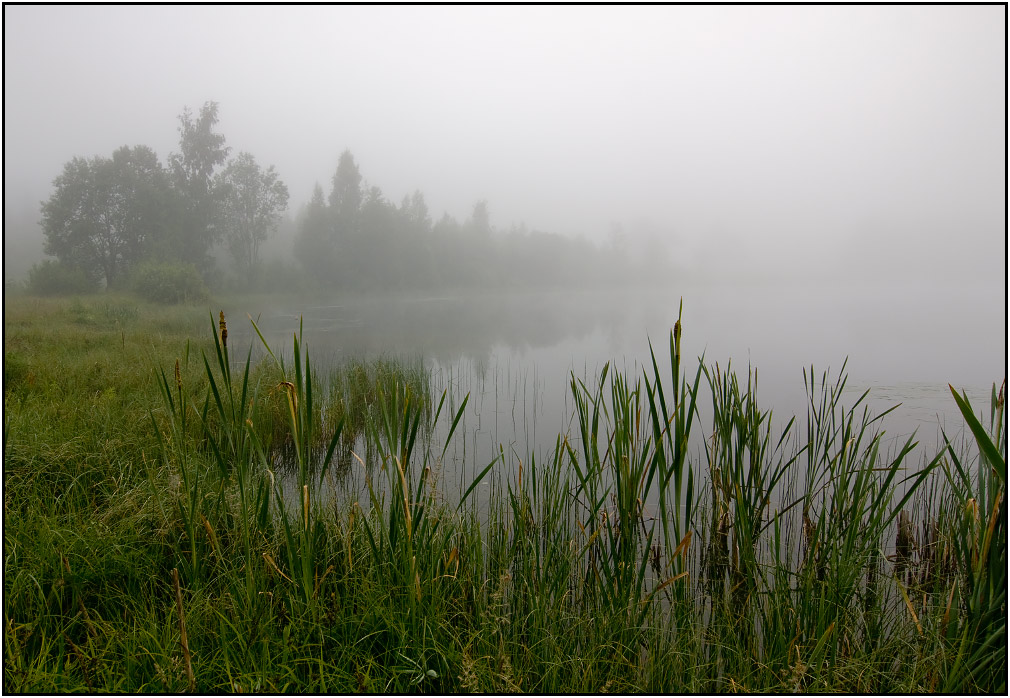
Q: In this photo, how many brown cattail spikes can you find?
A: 3